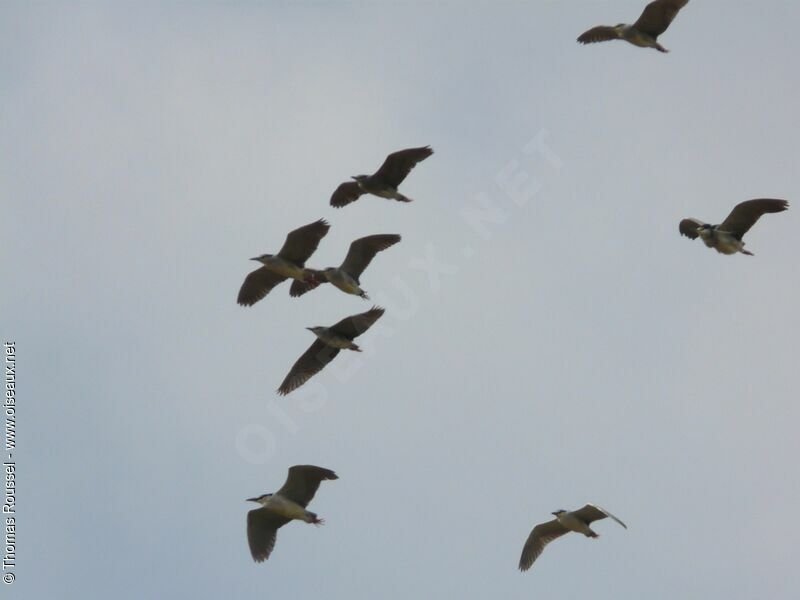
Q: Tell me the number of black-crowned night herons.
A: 8